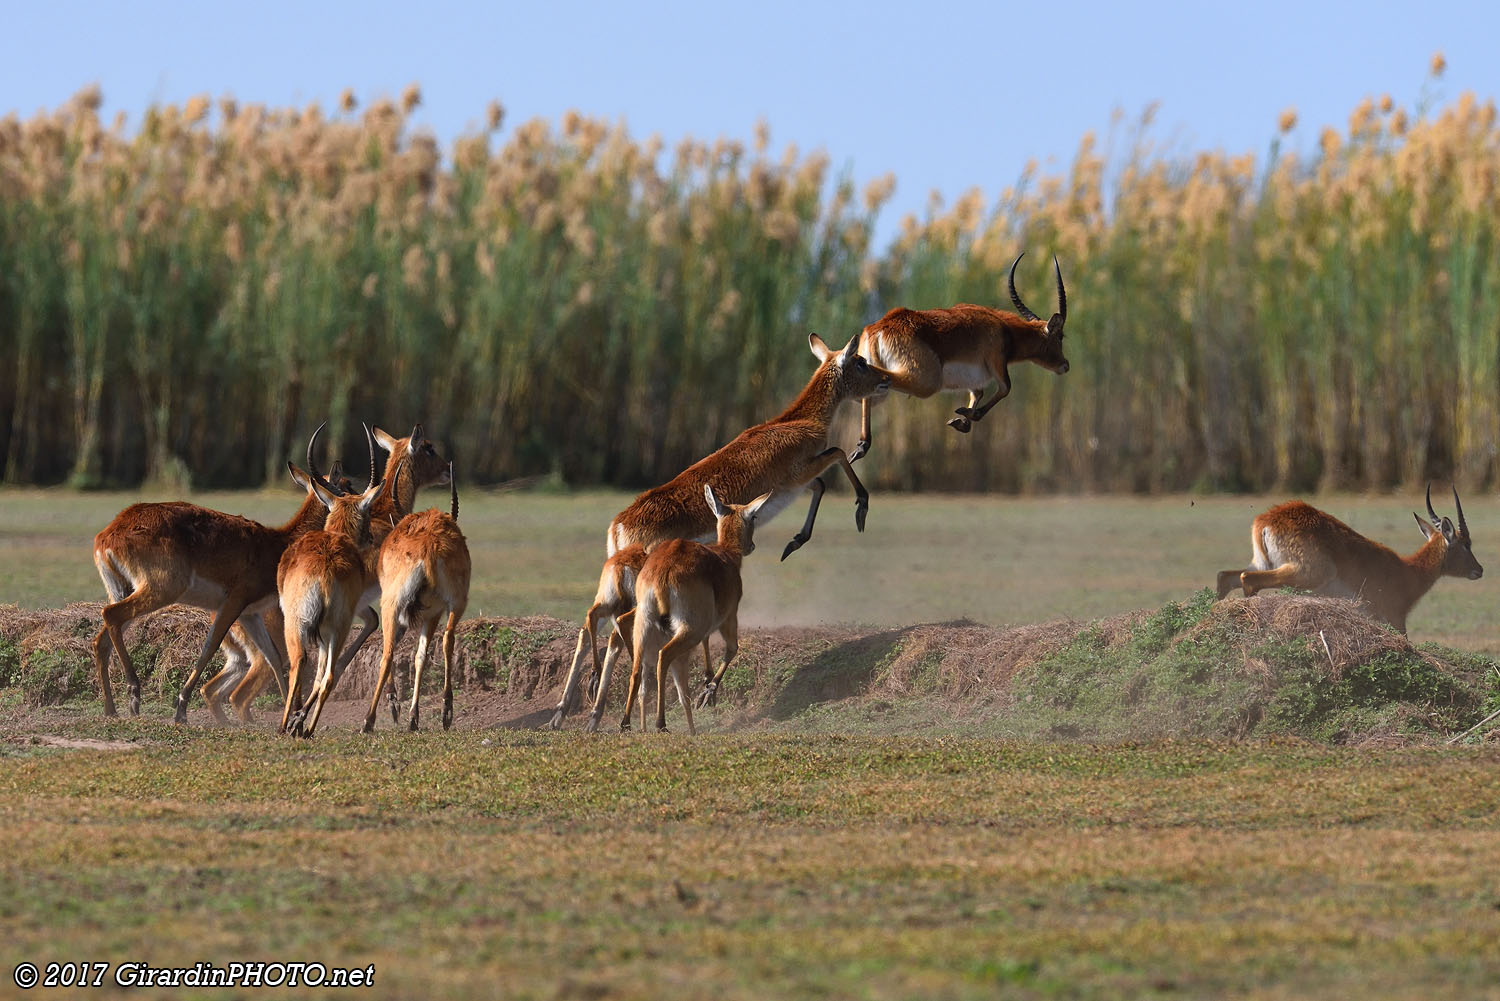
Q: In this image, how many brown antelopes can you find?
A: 9